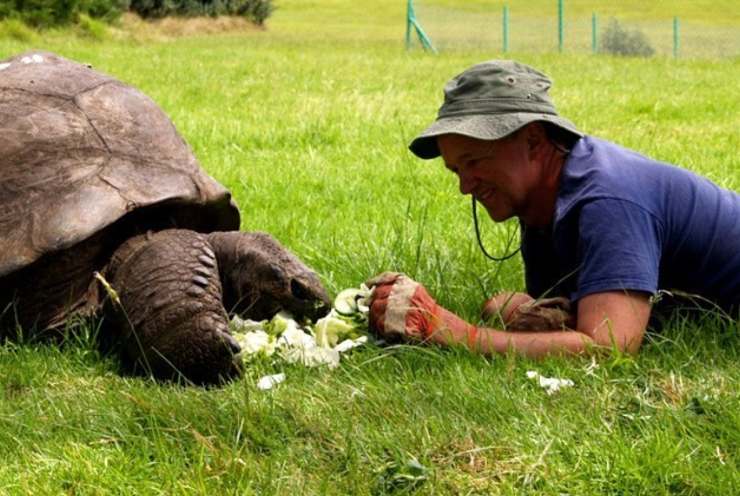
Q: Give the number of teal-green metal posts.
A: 5